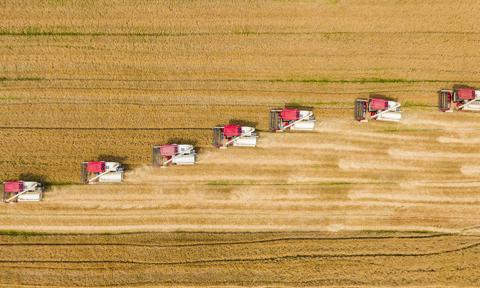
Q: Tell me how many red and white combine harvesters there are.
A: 7